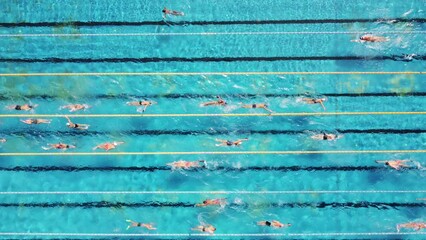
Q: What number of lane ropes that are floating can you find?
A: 6